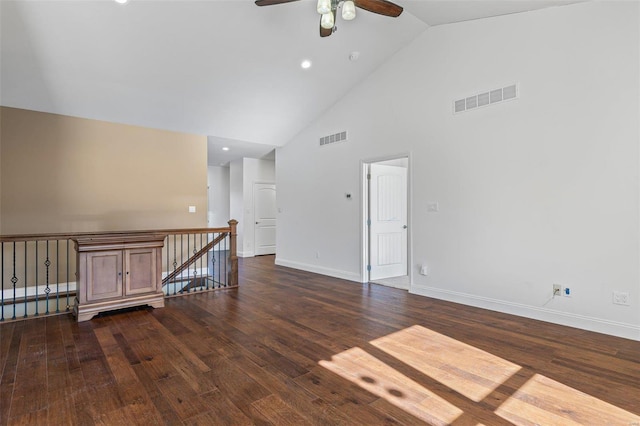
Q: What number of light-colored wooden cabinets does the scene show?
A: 1